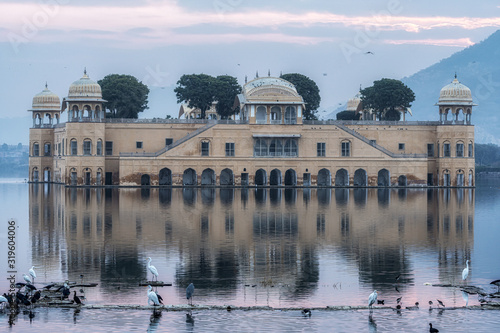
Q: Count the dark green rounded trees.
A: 5